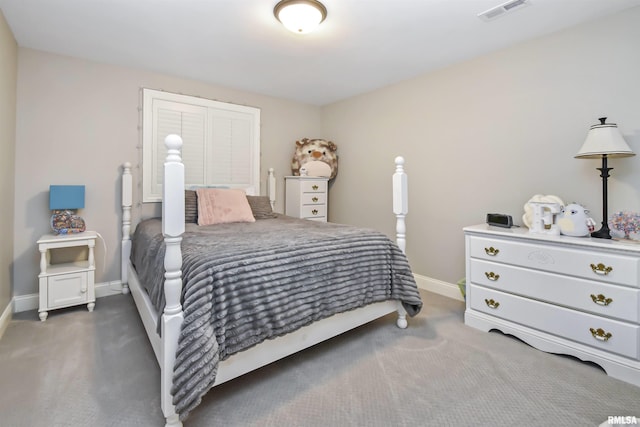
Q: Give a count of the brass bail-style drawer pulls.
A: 9